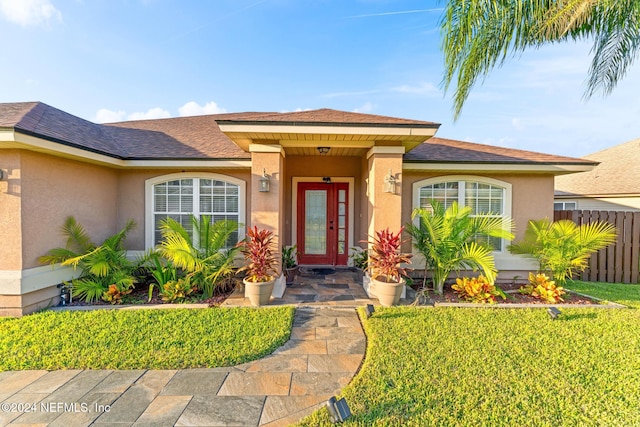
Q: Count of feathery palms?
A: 5